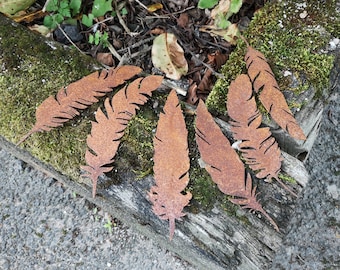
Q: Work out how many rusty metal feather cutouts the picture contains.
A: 6